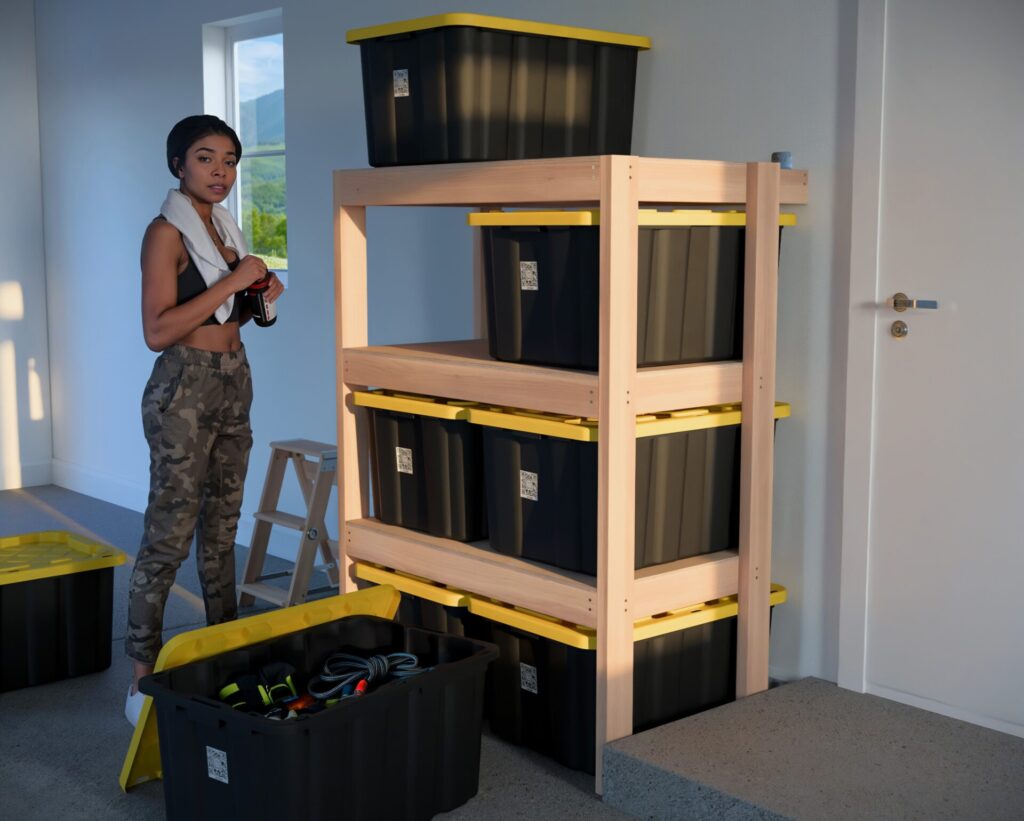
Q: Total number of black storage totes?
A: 8